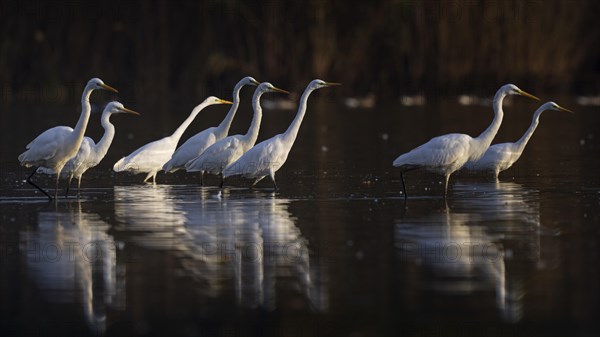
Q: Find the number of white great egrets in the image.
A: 8